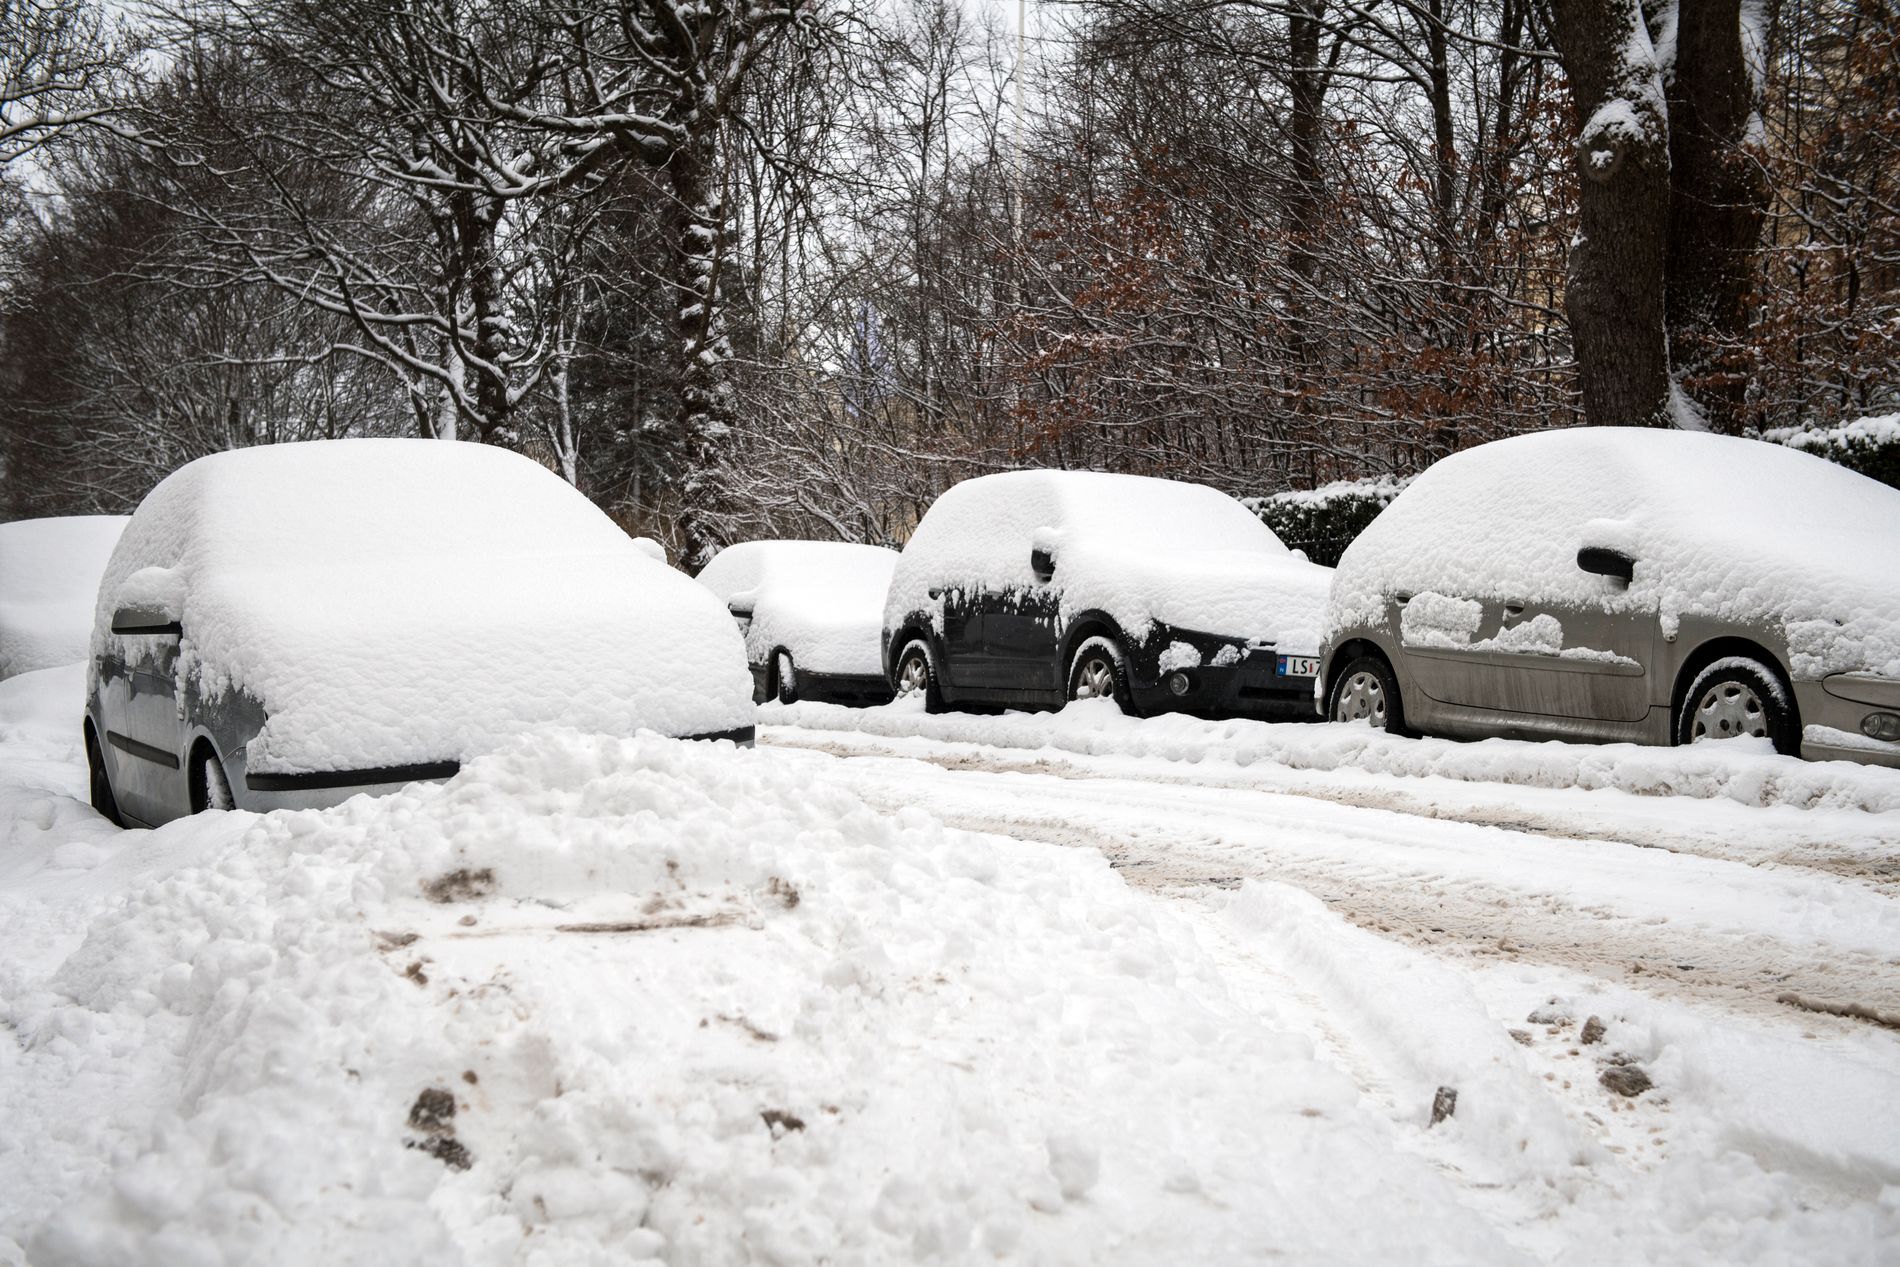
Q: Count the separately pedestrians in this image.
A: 0